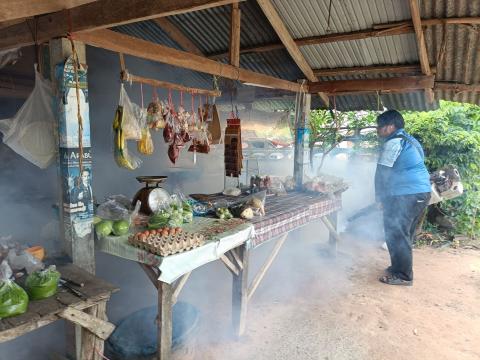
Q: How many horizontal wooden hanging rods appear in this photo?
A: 1